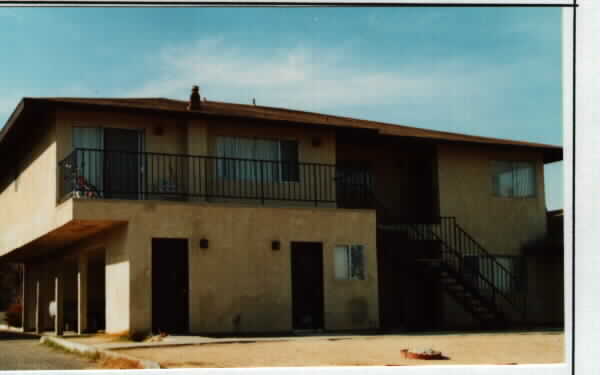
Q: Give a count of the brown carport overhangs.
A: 1